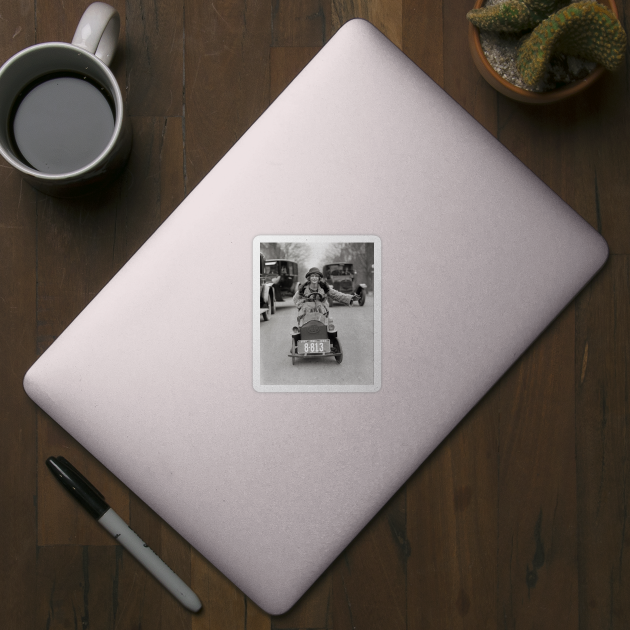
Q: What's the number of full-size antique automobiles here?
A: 3